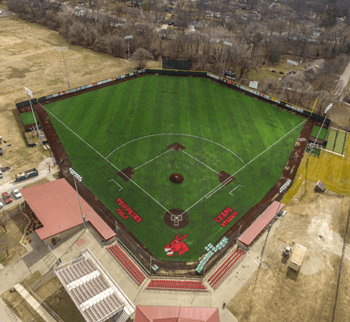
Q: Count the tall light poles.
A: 8